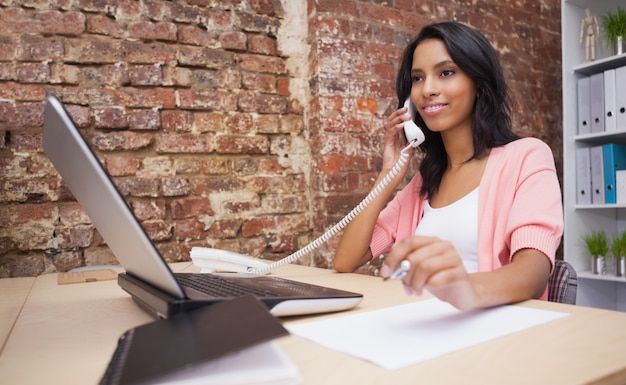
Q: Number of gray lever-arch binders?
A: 6